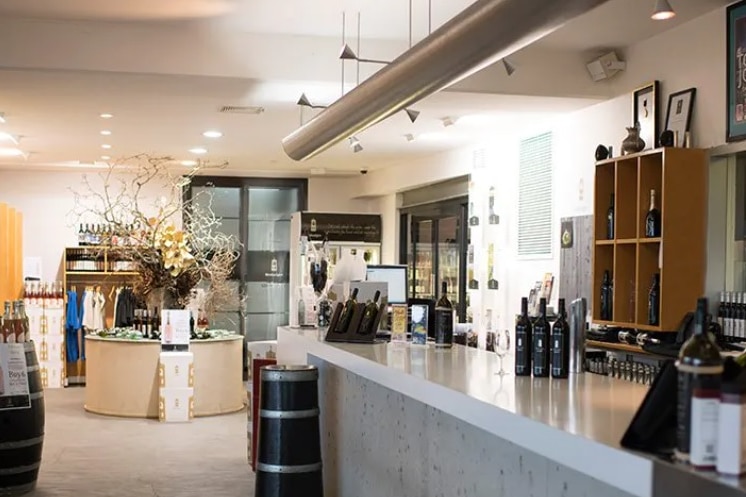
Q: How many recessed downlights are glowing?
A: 7